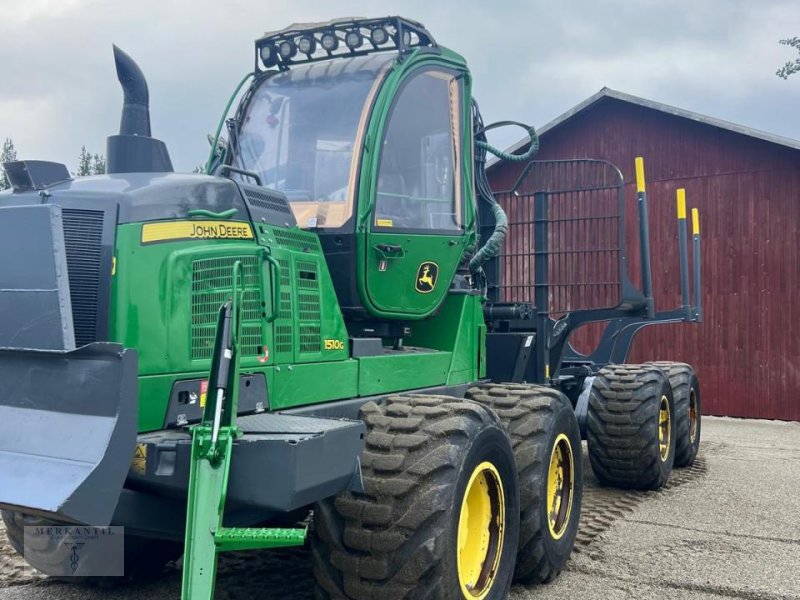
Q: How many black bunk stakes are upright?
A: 3